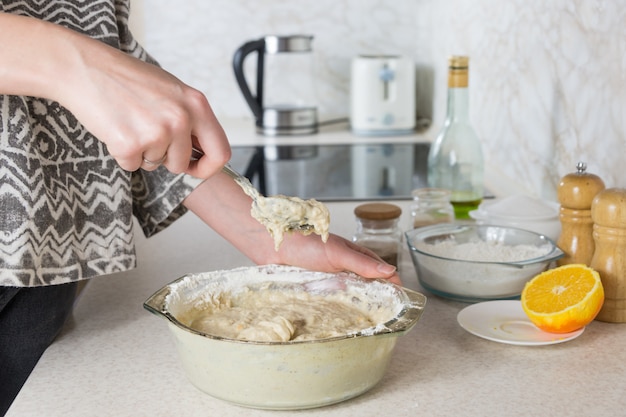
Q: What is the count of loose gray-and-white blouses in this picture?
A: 1